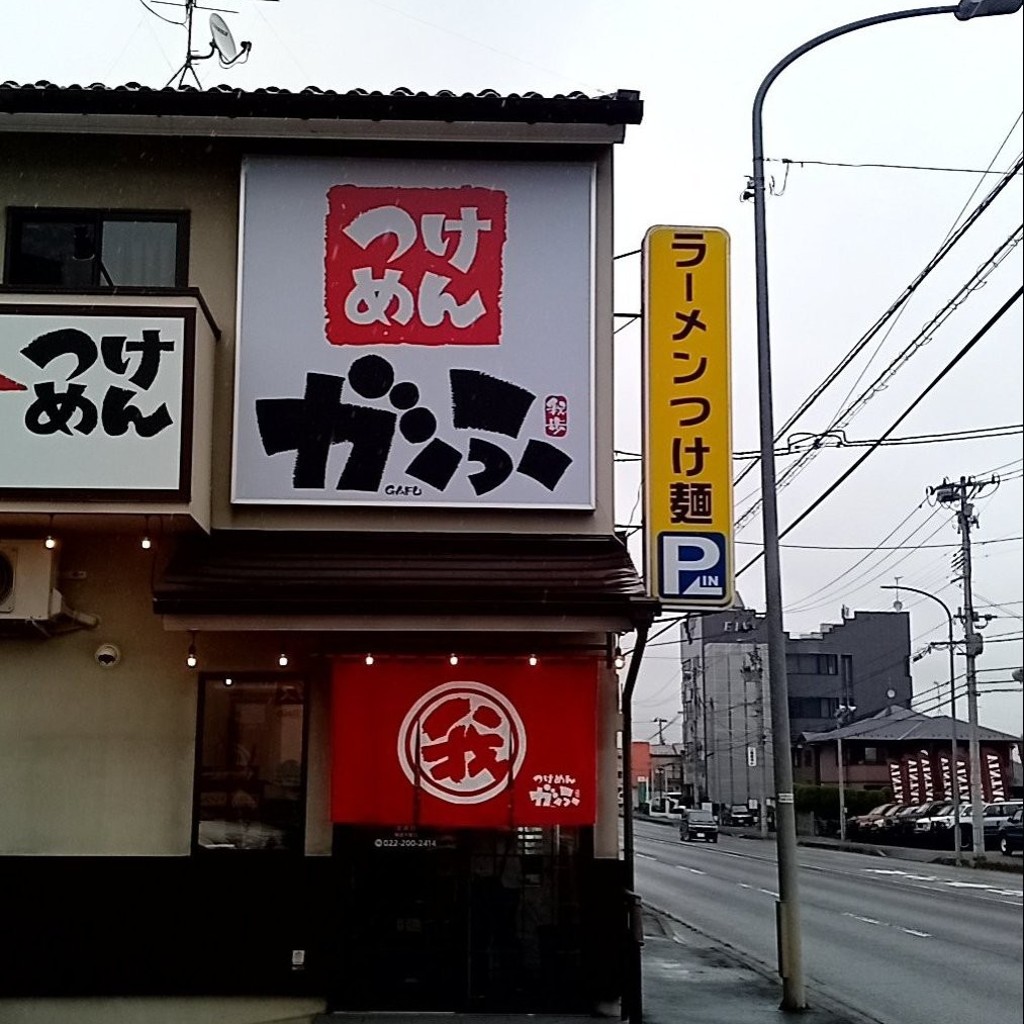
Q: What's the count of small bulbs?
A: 8